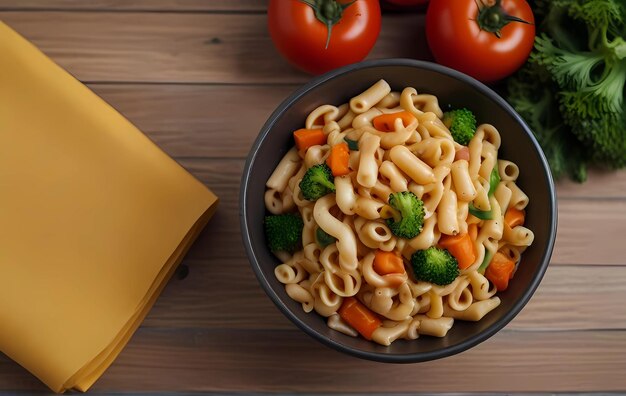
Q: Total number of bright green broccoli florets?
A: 5